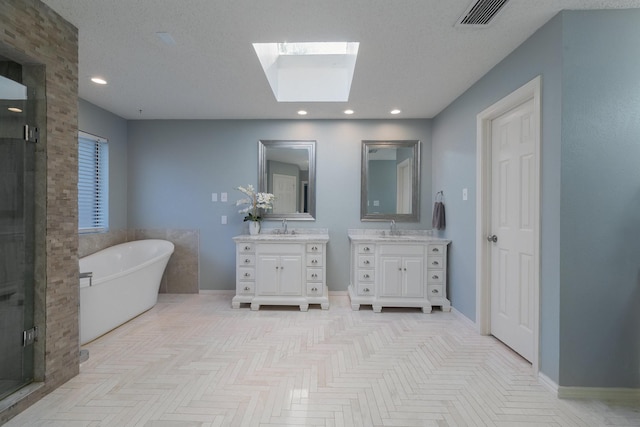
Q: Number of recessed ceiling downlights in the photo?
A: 4